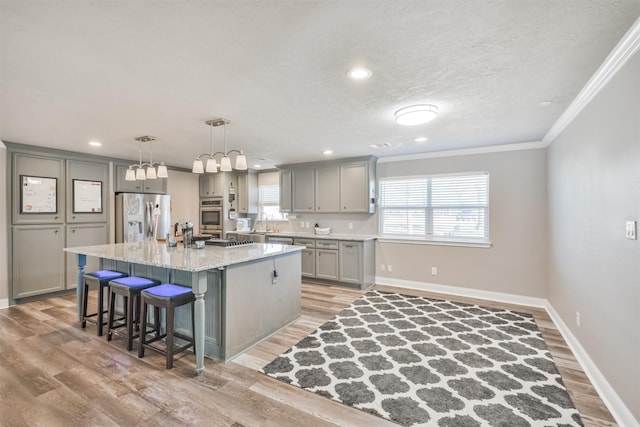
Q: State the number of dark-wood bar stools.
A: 3